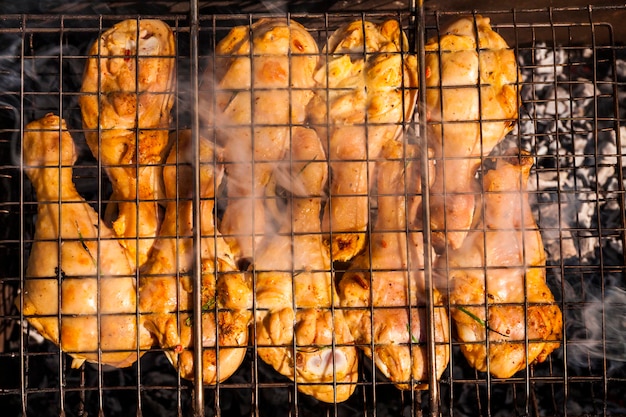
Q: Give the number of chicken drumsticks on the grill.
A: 9